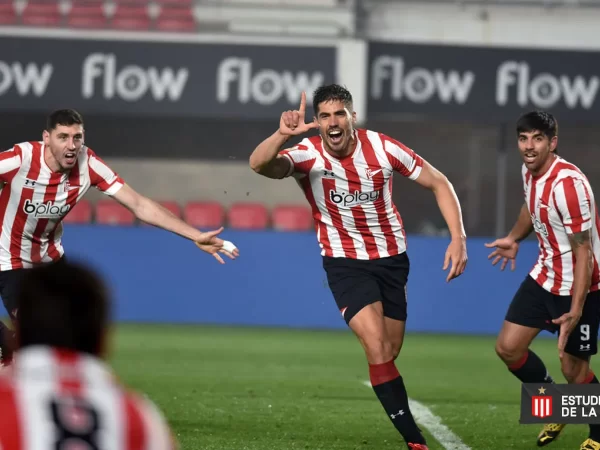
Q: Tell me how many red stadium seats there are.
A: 11